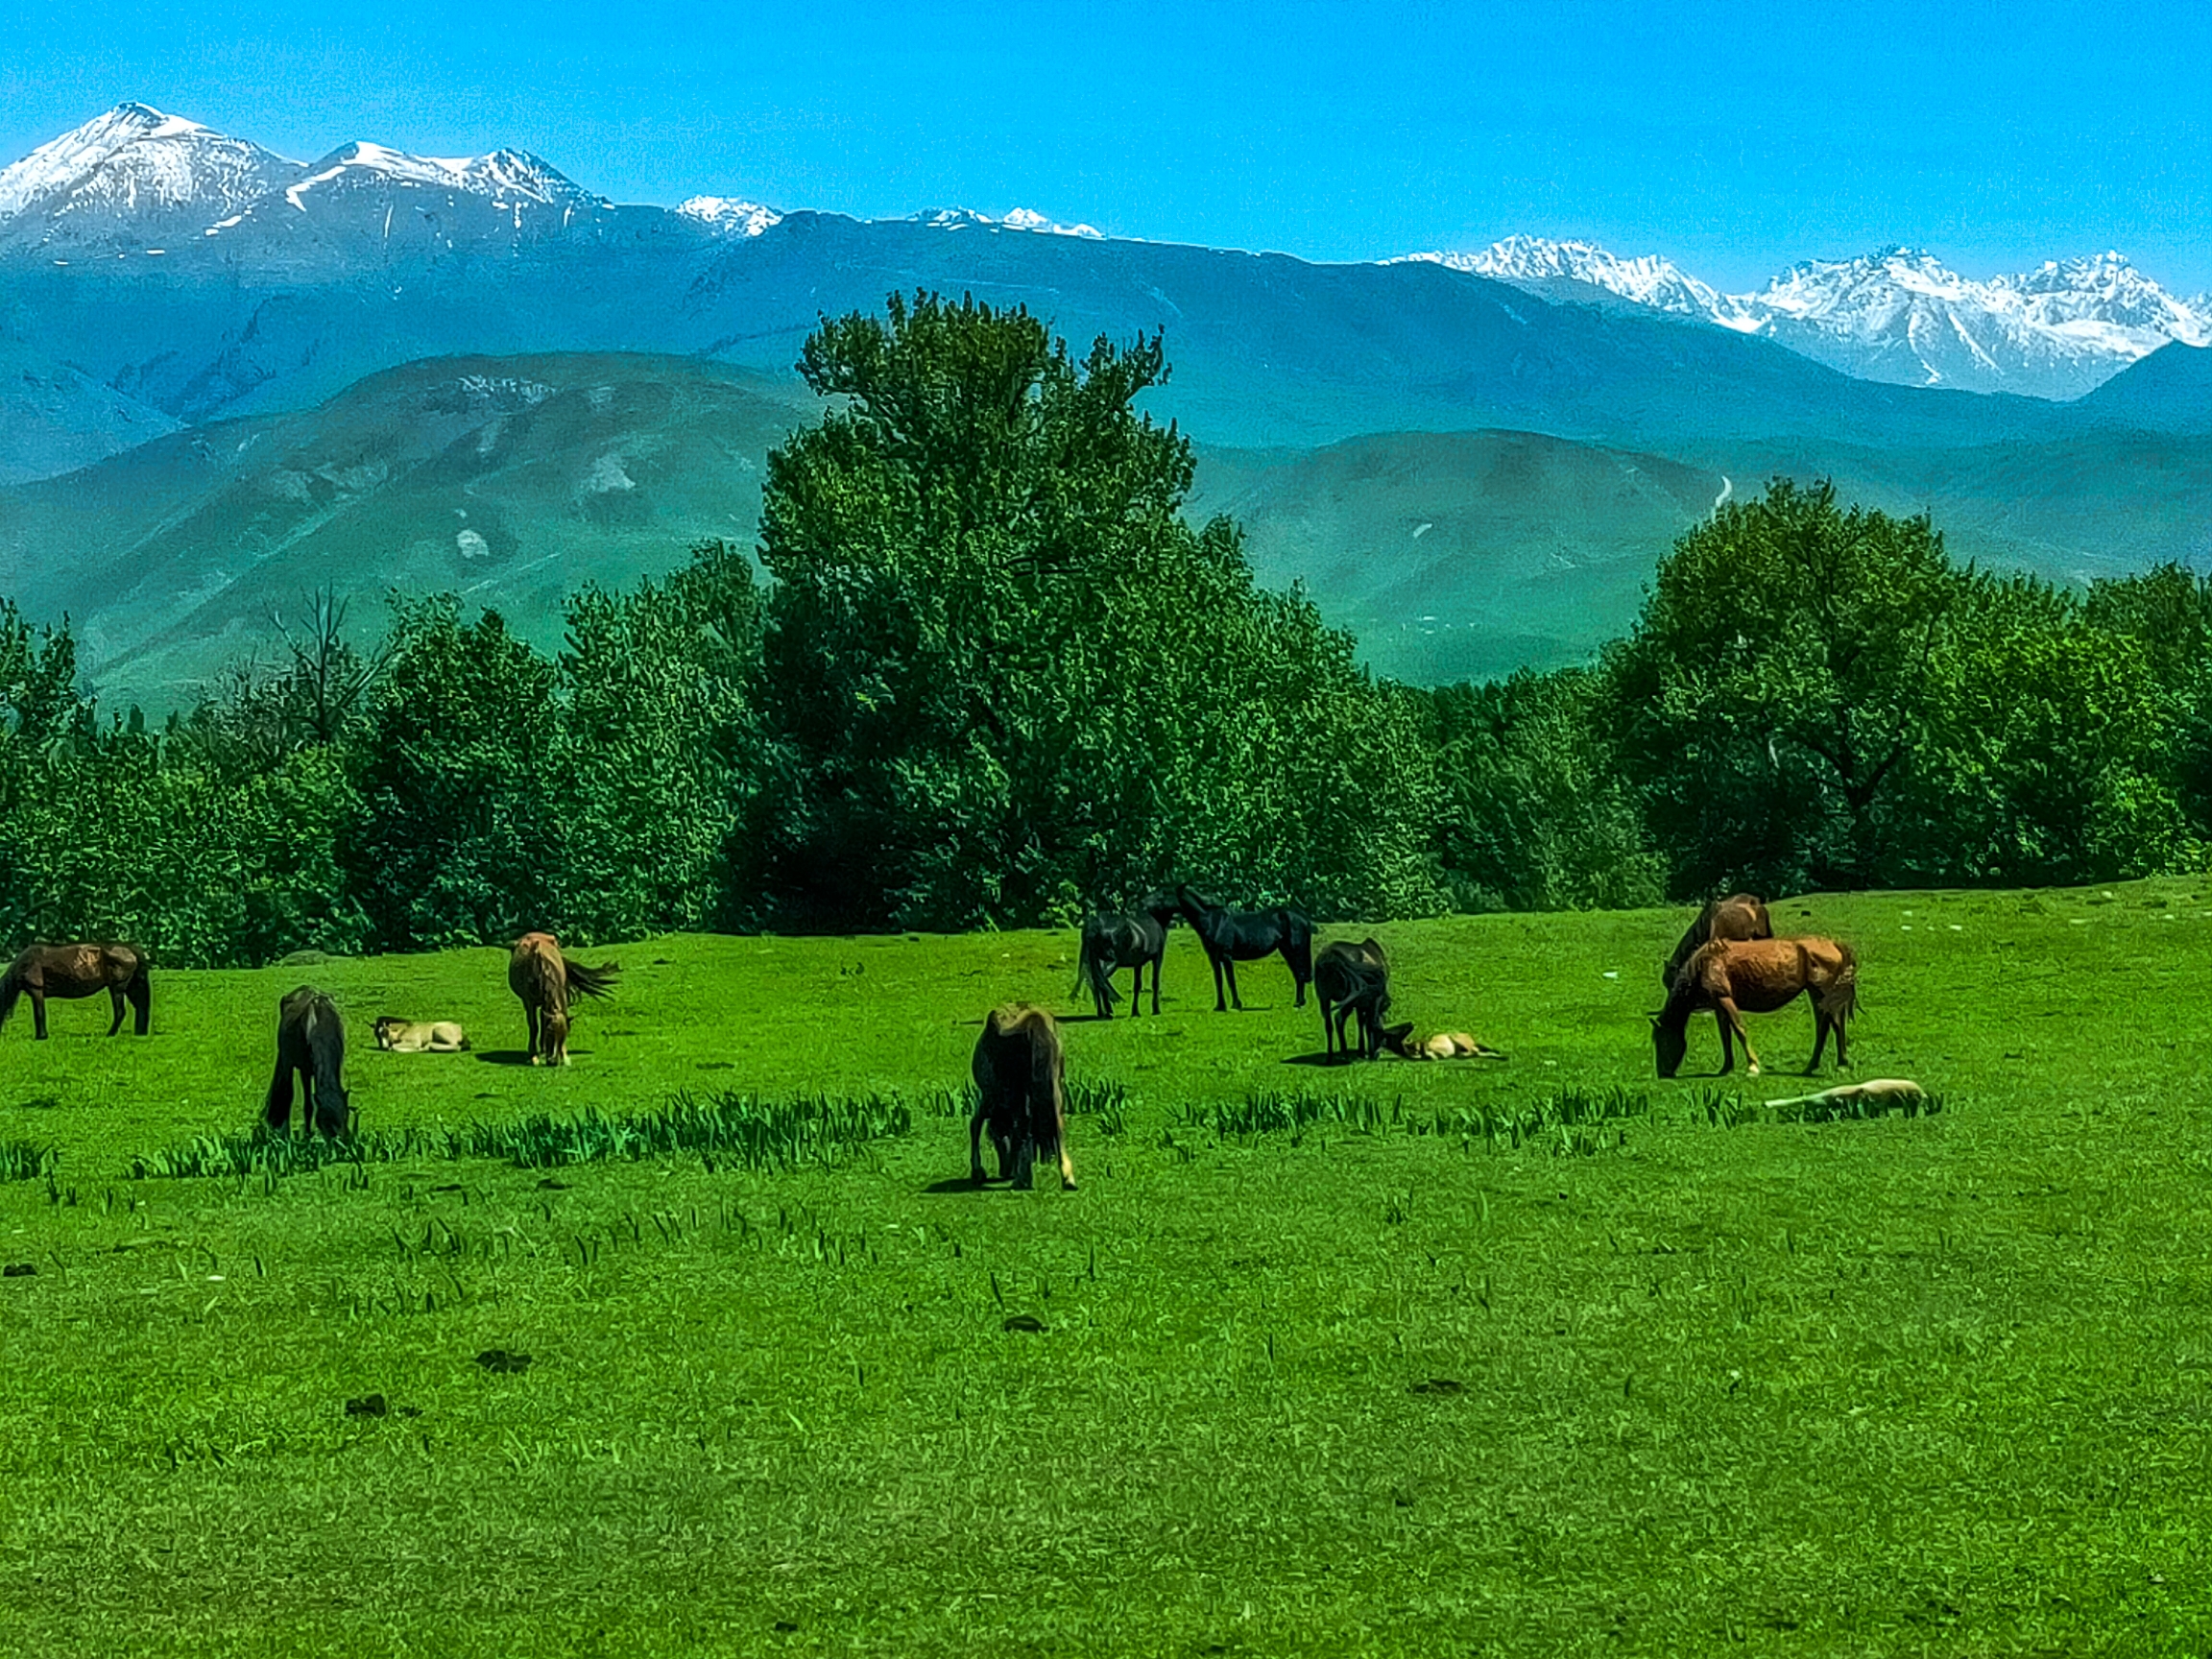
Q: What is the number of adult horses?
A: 9